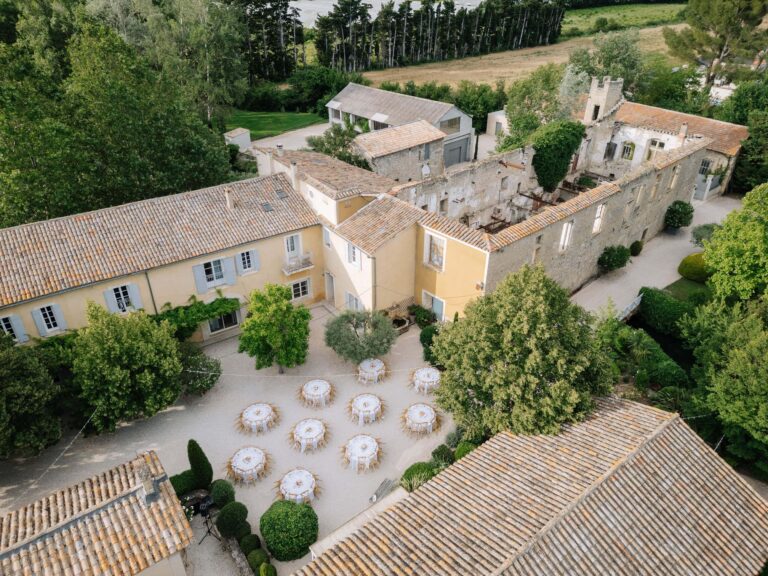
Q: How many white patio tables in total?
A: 10